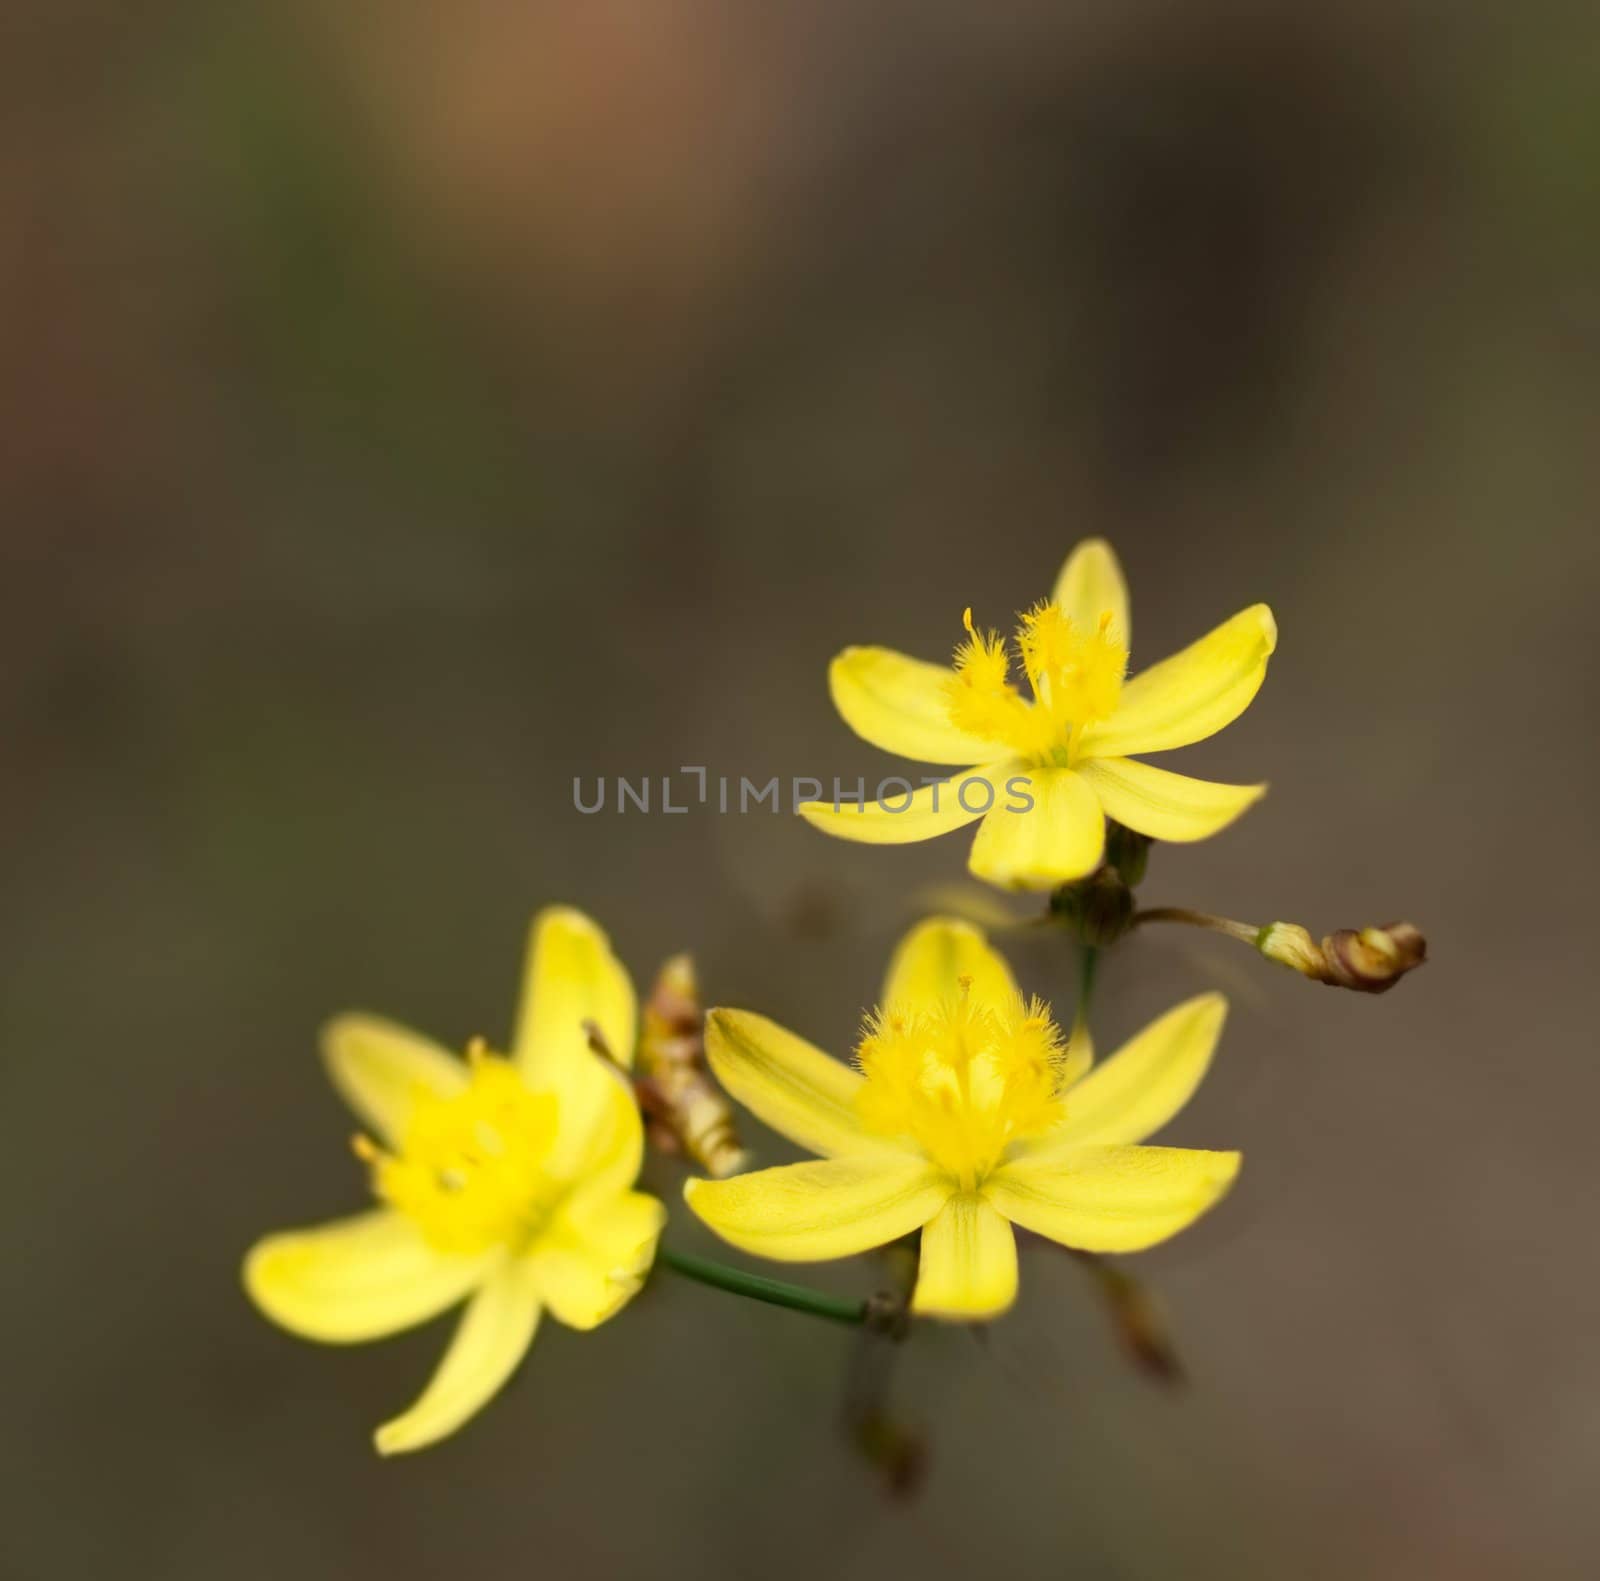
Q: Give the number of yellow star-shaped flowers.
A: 3